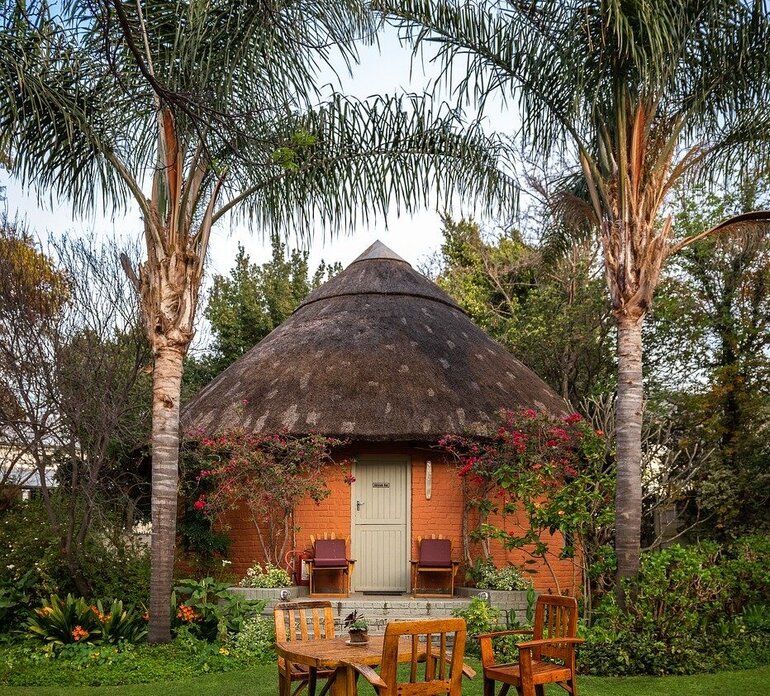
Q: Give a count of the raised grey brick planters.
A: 2